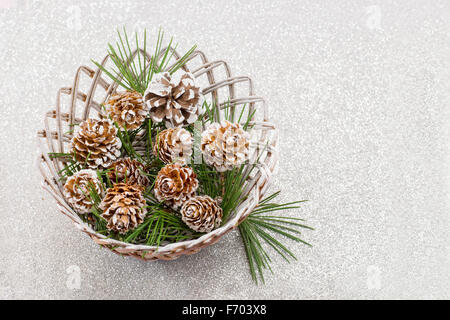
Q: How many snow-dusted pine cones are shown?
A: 10